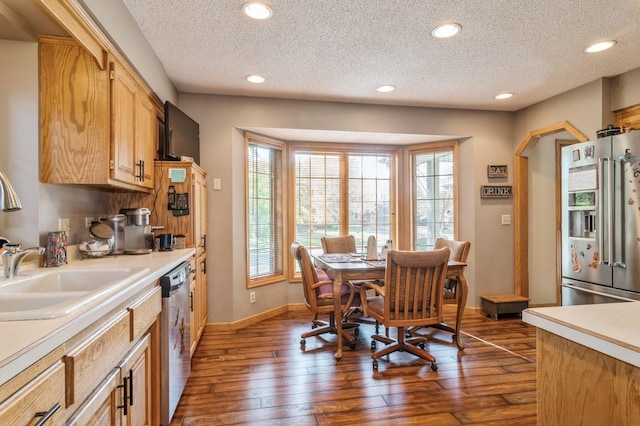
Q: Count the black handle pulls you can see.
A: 9